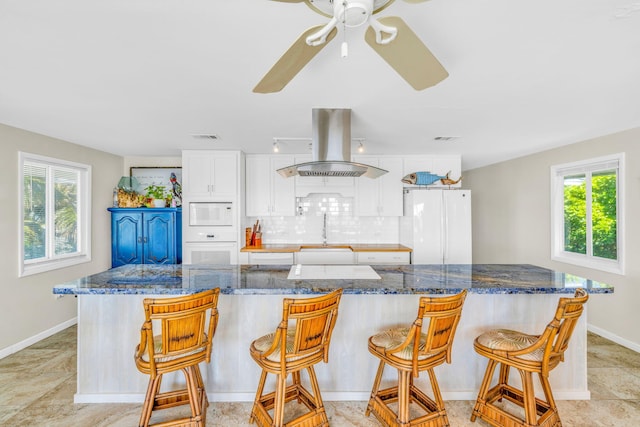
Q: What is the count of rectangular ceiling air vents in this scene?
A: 2